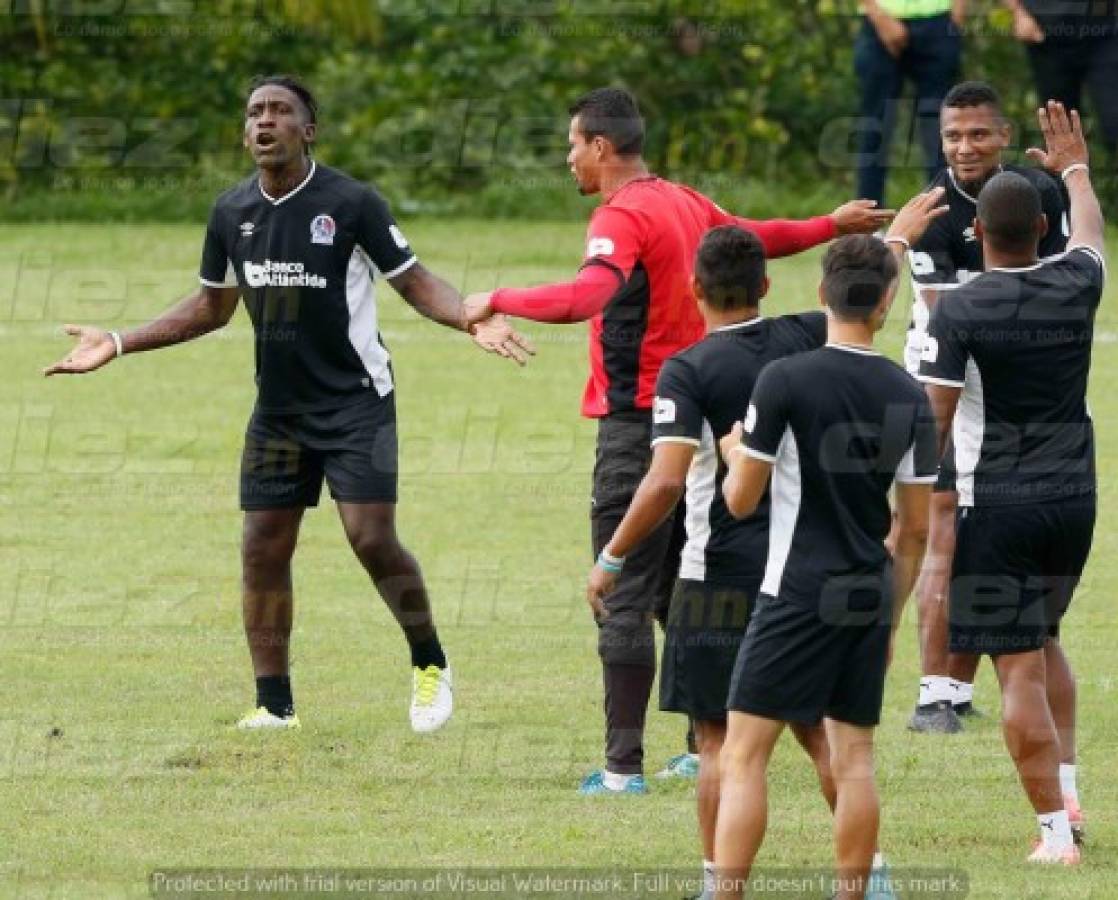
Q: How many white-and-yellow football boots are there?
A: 2